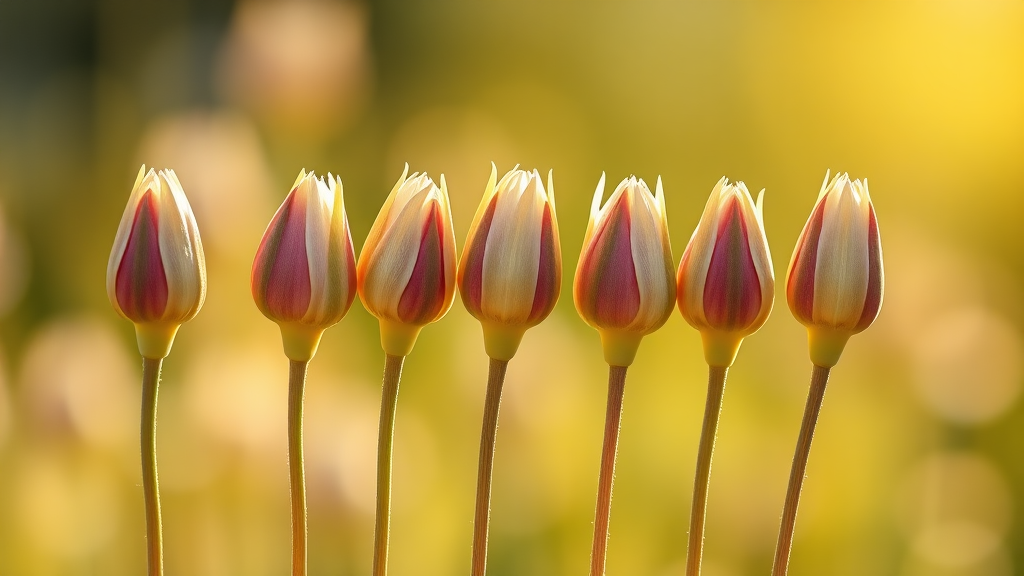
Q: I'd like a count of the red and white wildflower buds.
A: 7